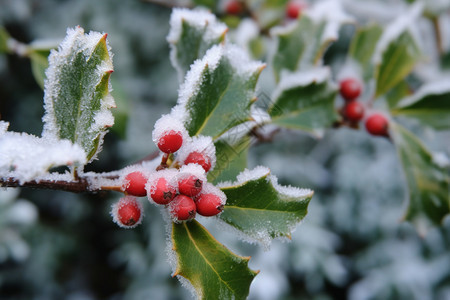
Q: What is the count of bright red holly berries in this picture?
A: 13